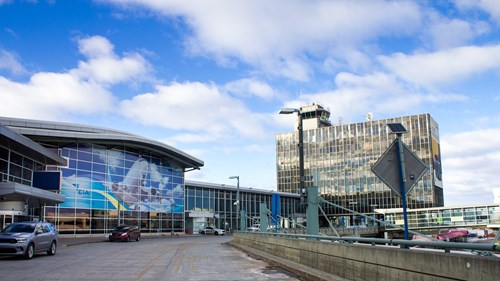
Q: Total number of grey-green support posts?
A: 3